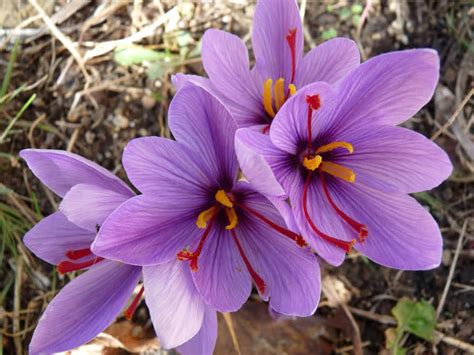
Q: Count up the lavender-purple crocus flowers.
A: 4